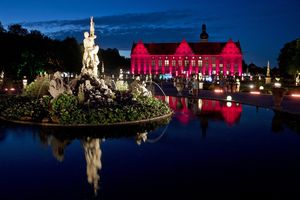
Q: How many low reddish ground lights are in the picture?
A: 5